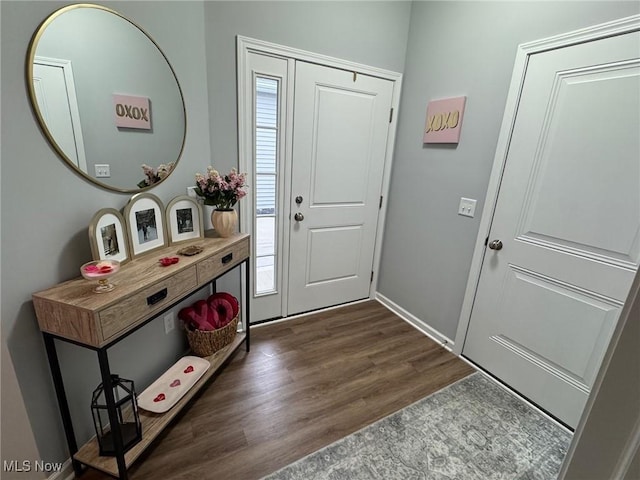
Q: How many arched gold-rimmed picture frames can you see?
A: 3